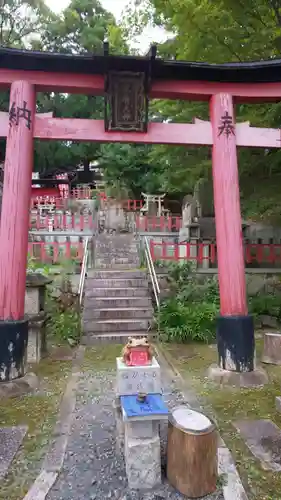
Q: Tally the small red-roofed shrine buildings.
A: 1